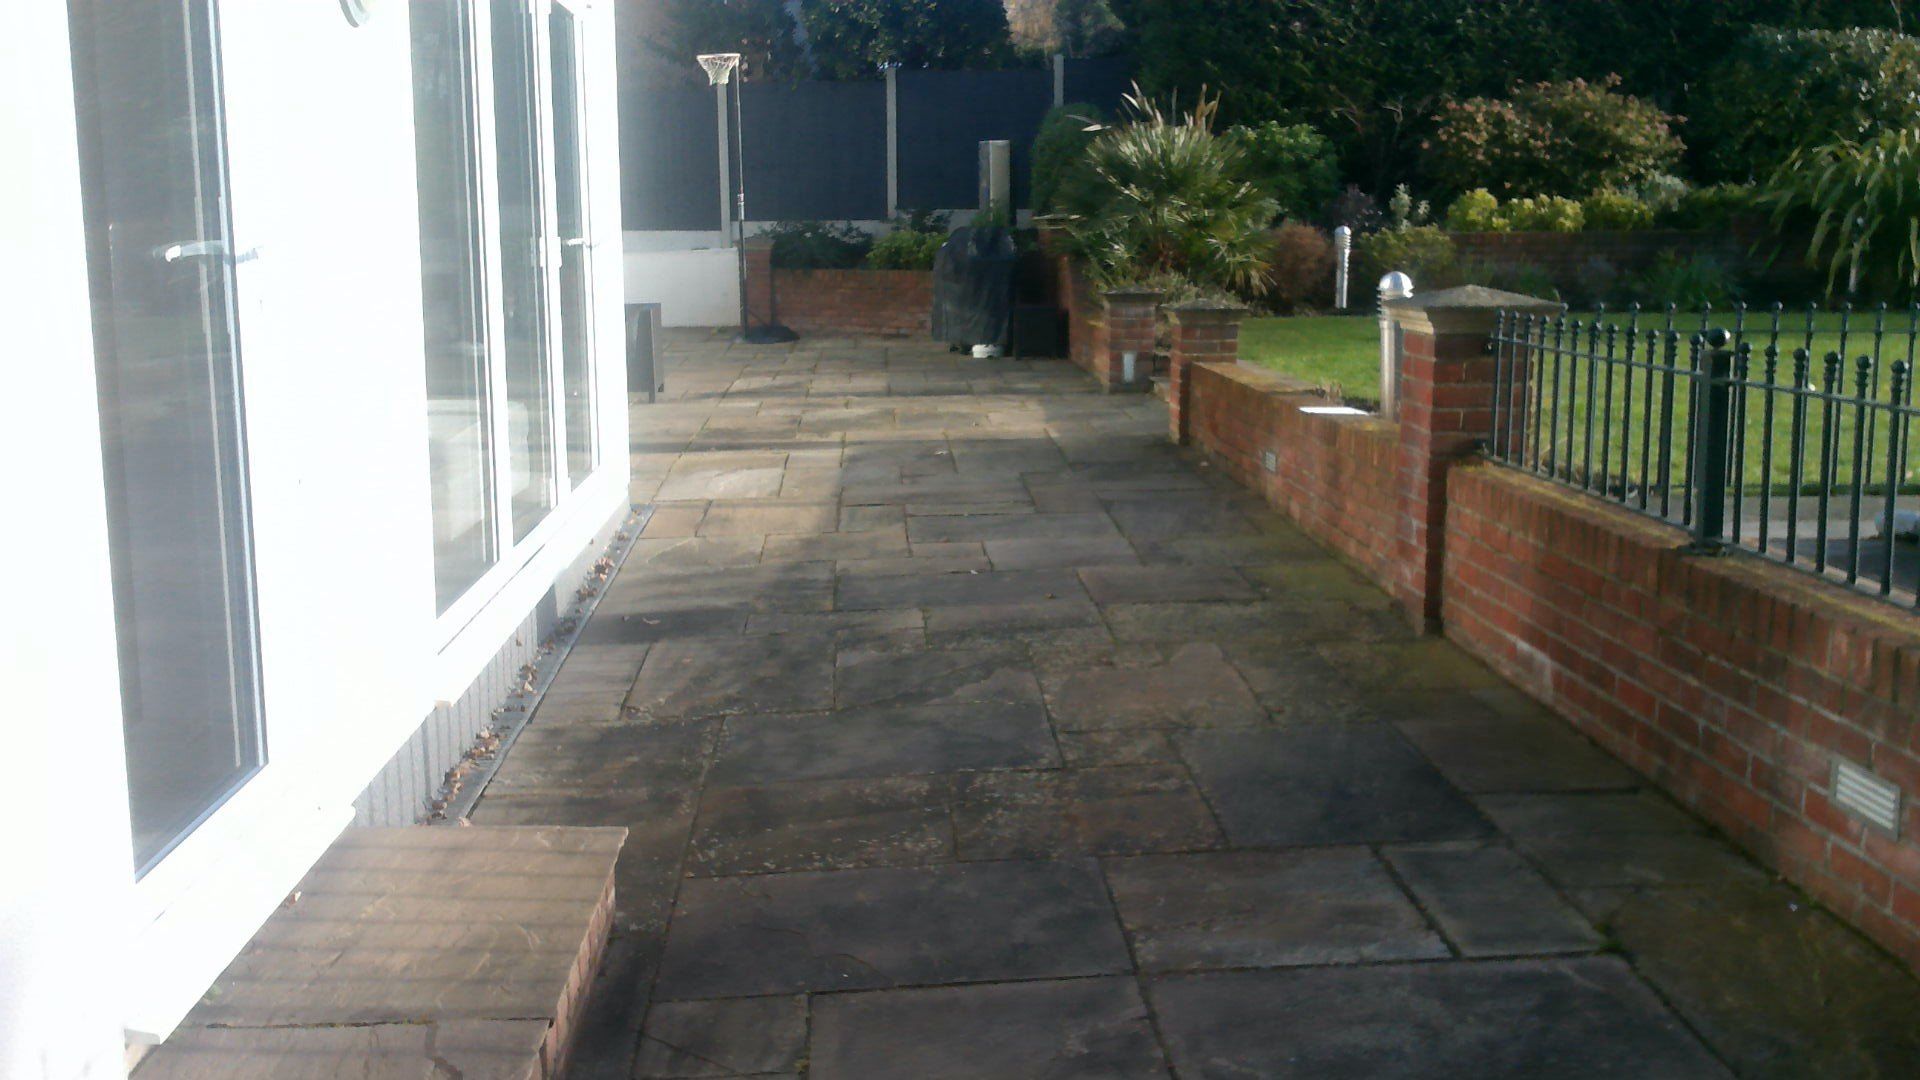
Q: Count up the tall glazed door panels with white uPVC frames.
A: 4